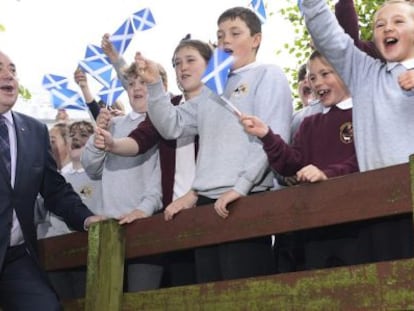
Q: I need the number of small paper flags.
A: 9